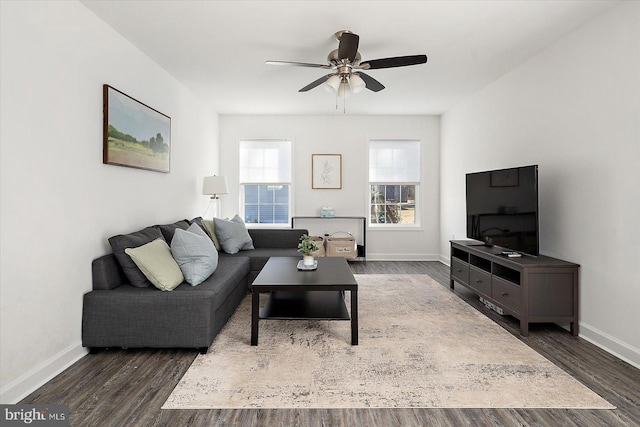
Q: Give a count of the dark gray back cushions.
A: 3